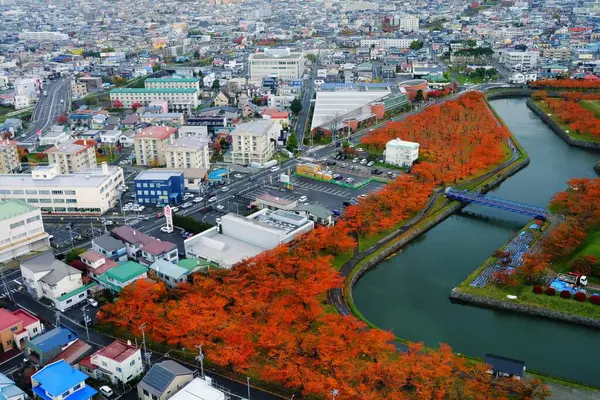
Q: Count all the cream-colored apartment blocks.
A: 5